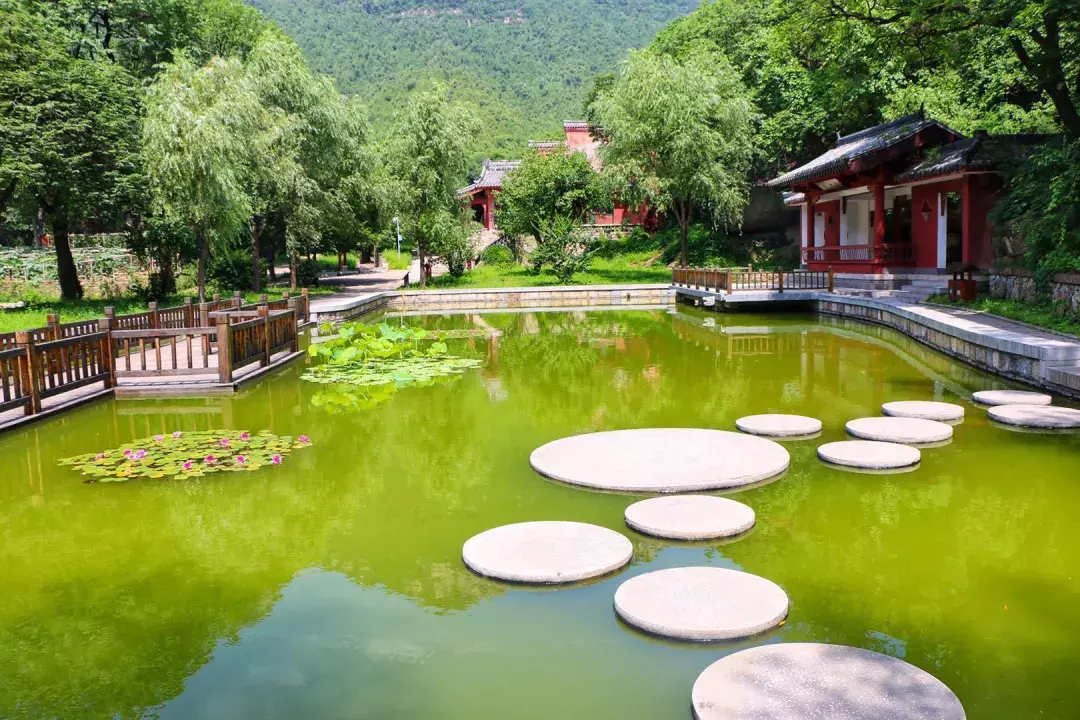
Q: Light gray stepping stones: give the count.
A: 11